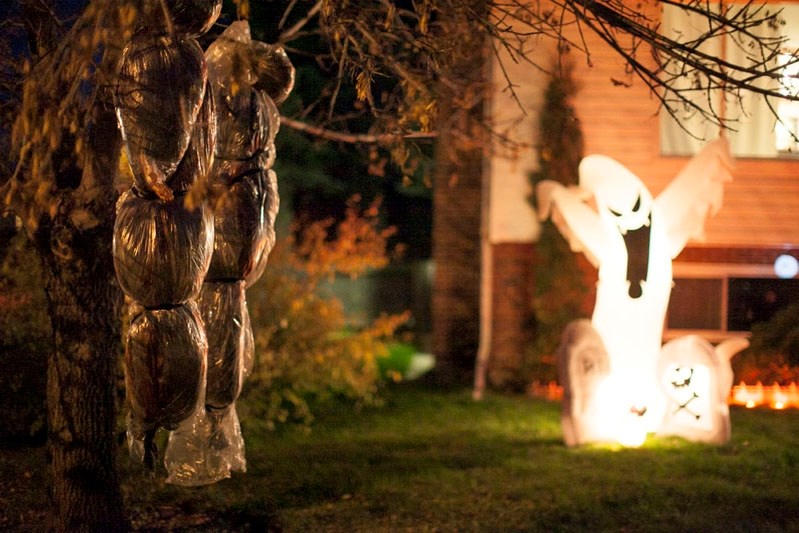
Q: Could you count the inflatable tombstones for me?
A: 2